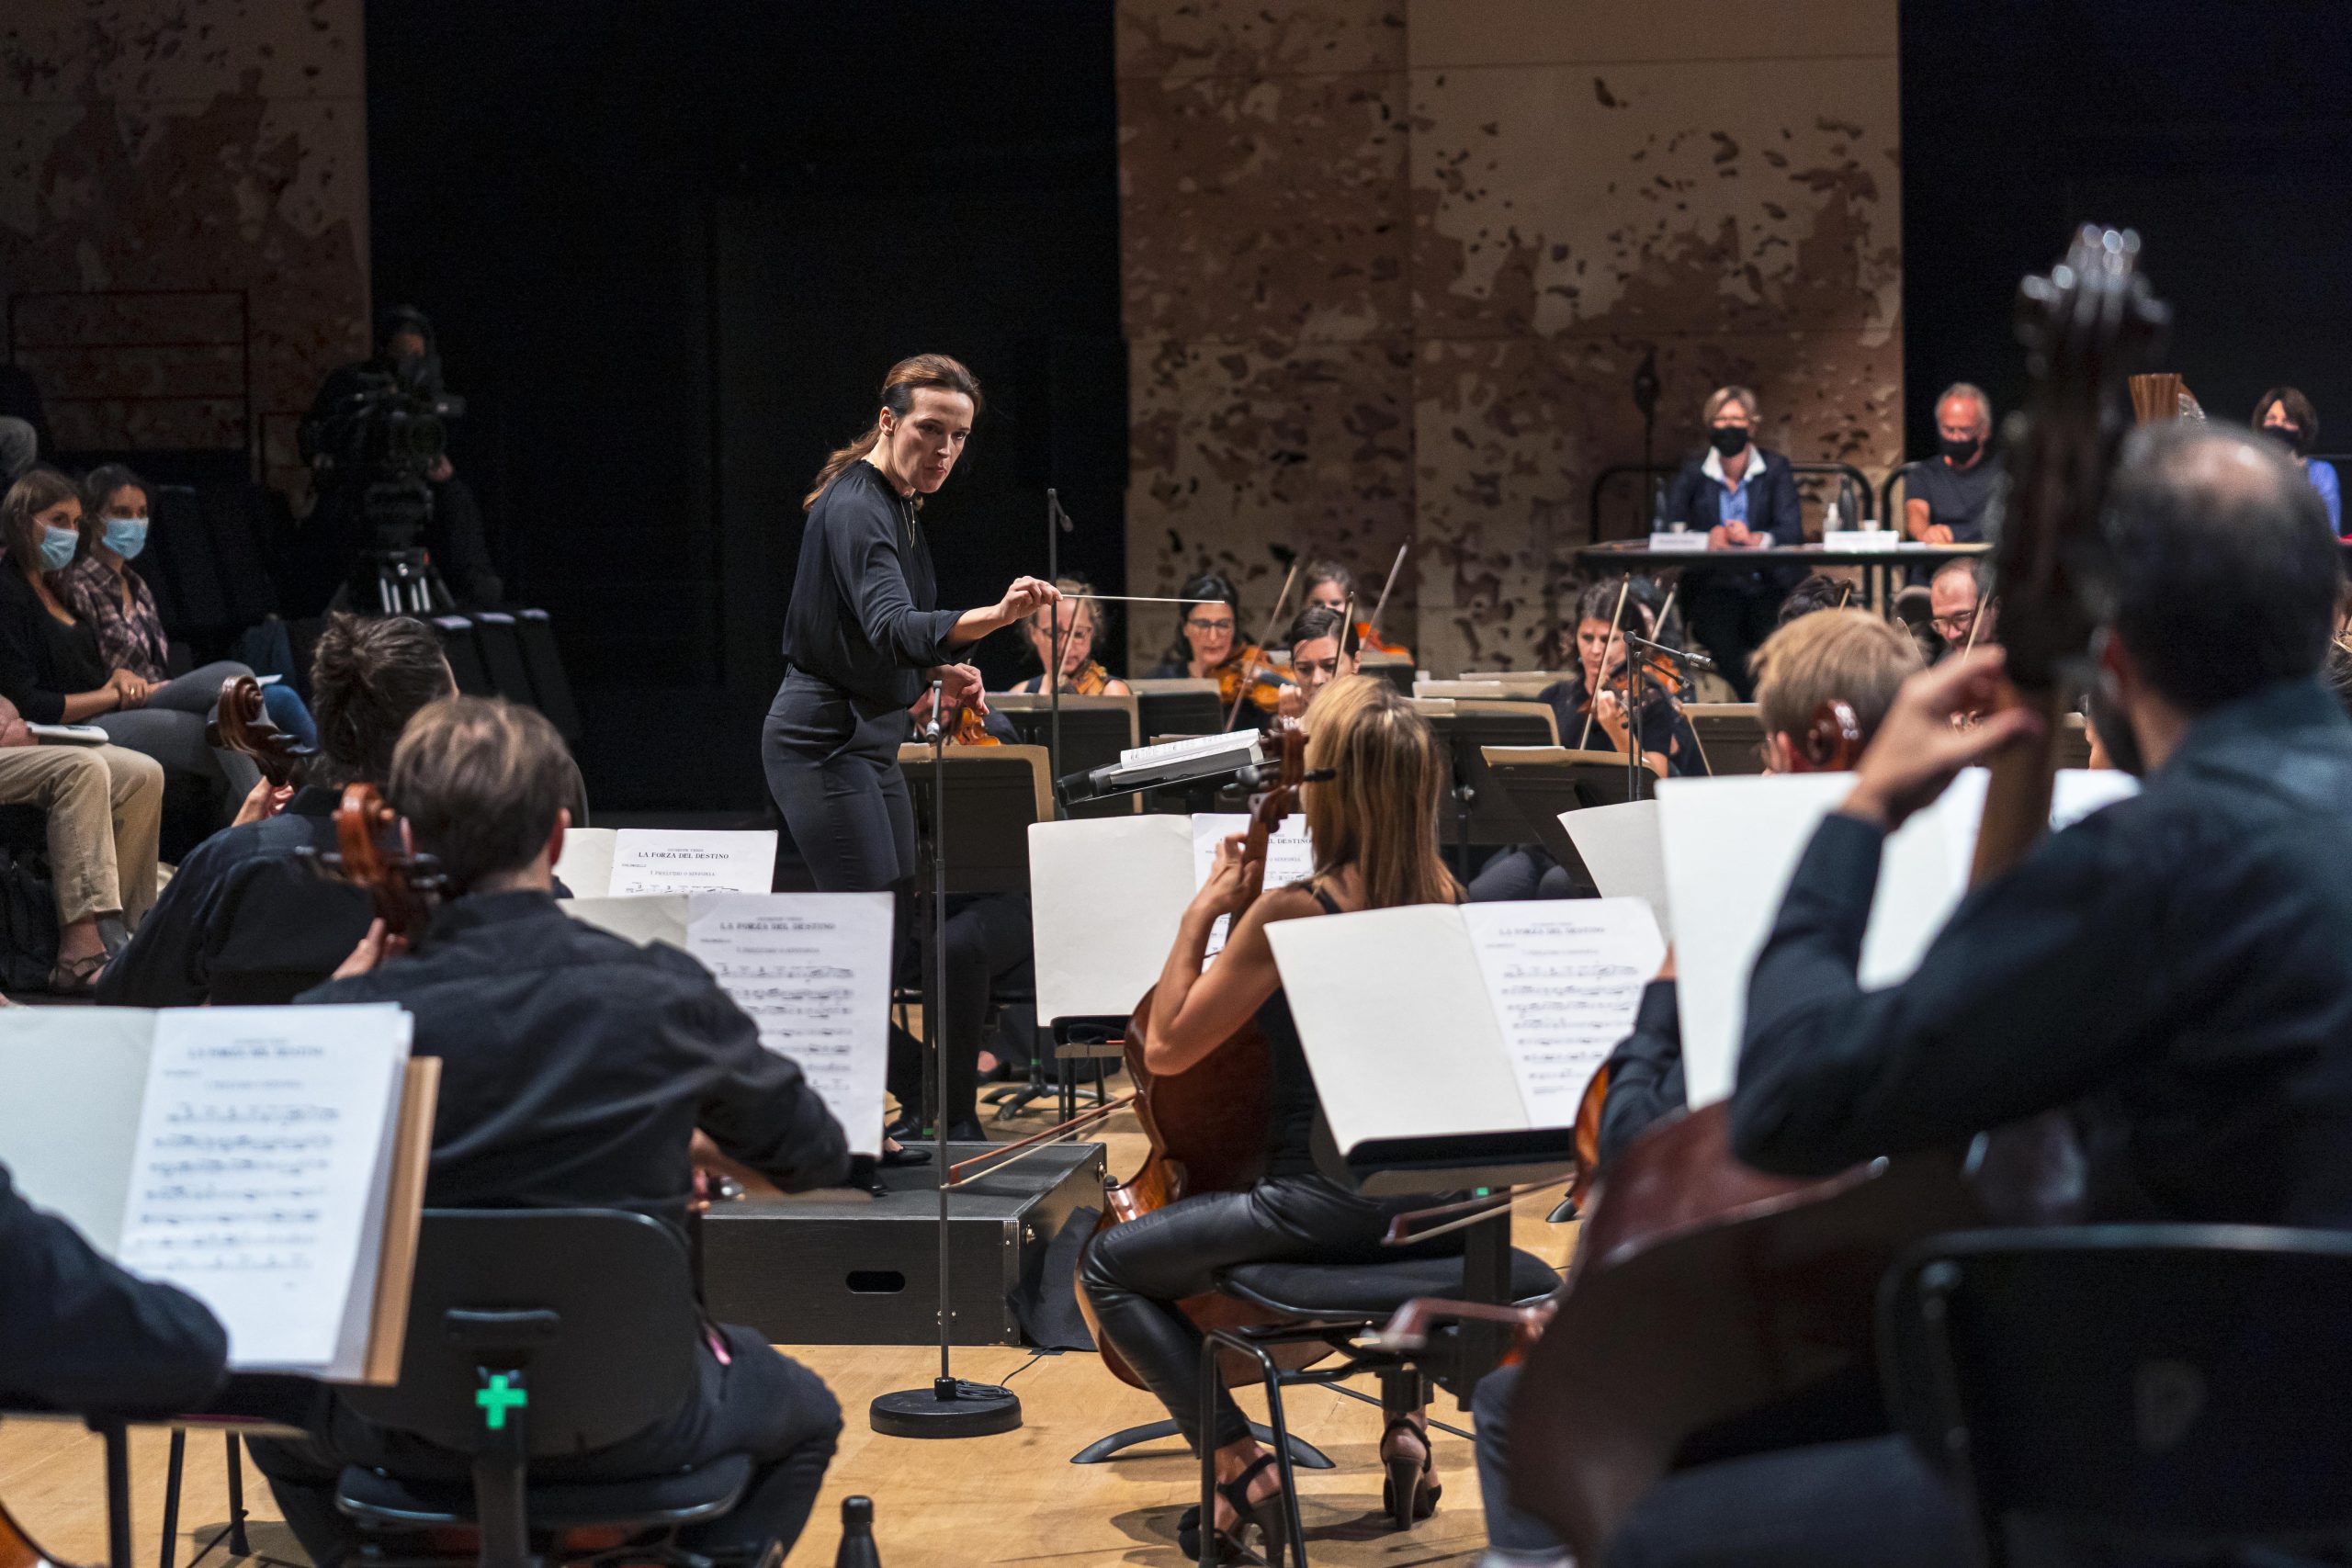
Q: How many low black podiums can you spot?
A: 1